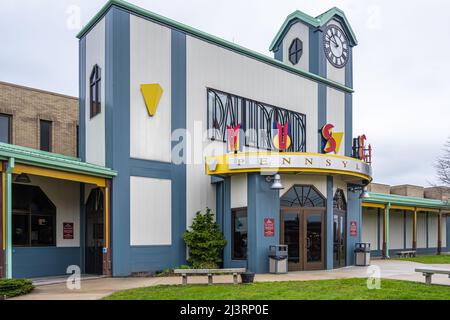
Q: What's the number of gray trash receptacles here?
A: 2